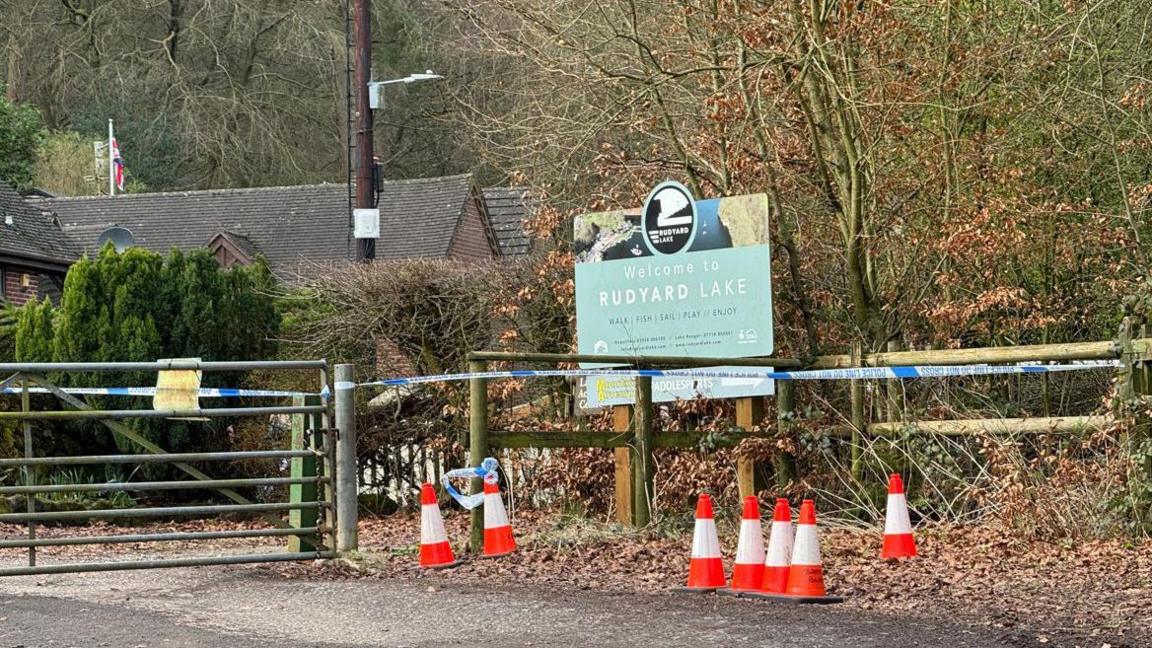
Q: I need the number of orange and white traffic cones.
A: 7